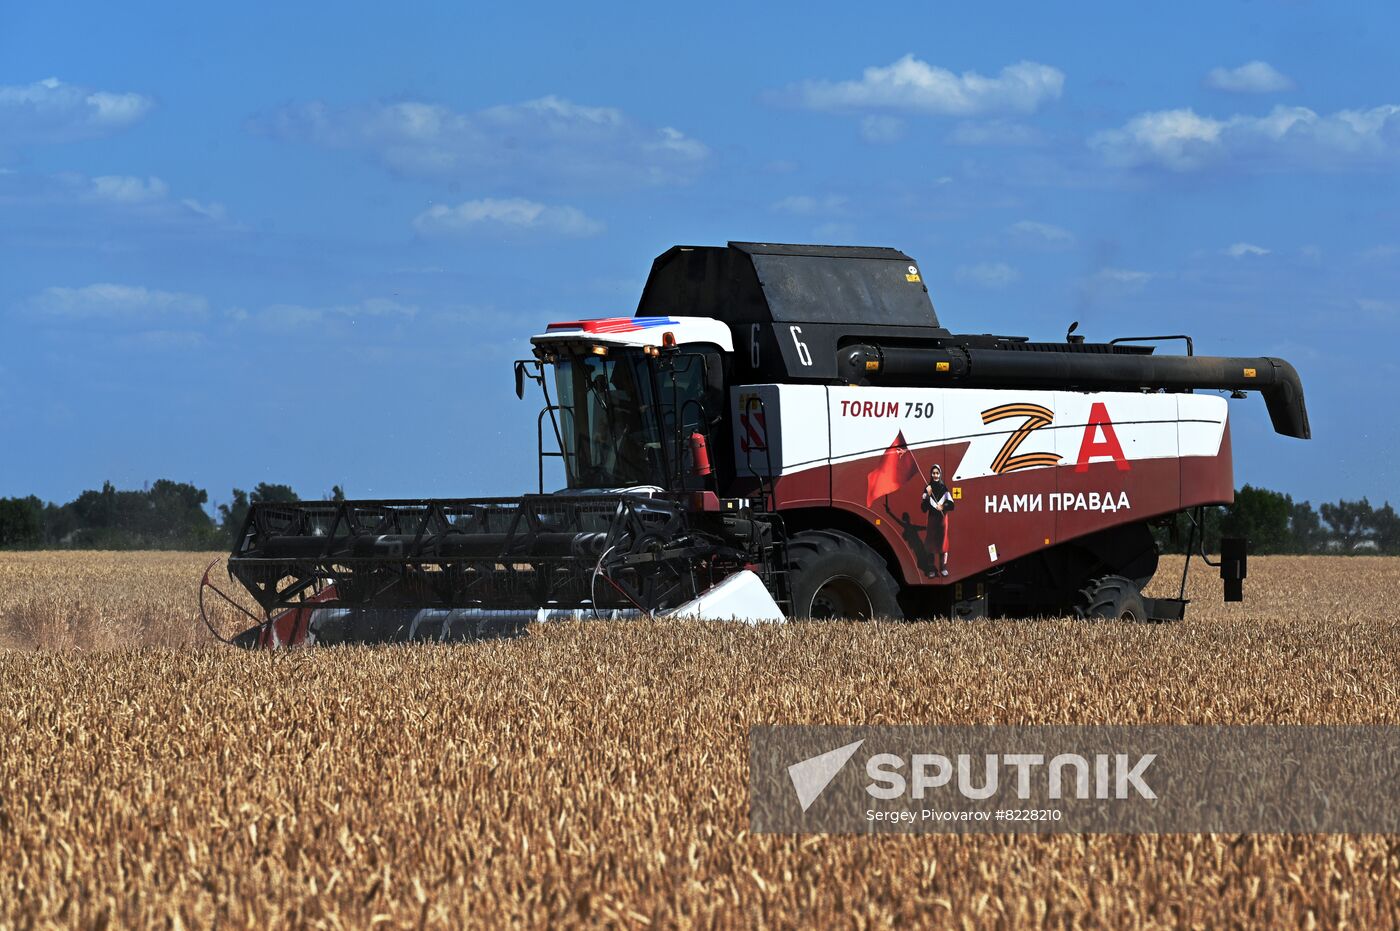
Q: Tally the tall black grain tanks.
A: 1